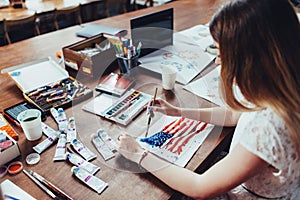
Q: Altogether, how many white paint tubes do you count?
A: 11